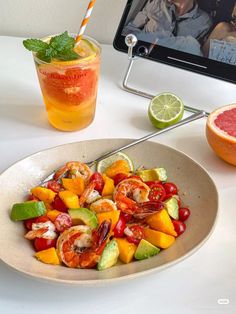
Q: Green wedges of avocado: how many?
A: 6